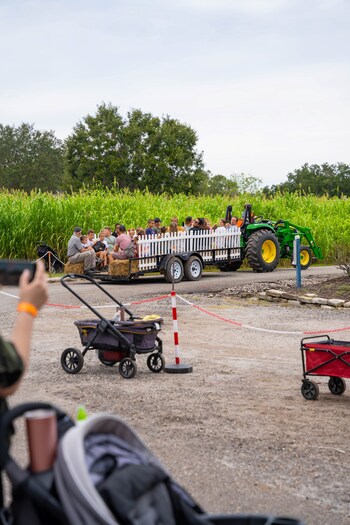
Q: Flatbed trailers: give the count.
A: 1